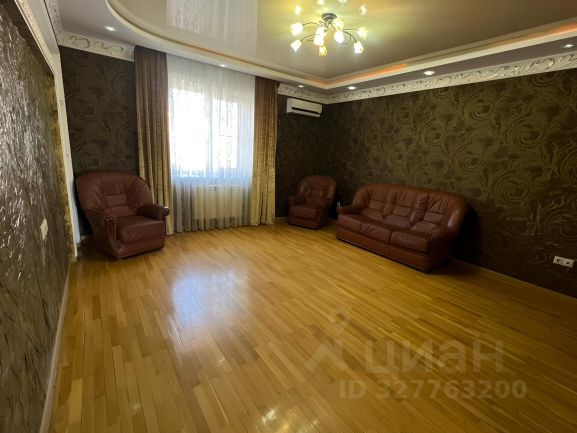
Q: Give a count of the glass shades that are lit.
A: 9